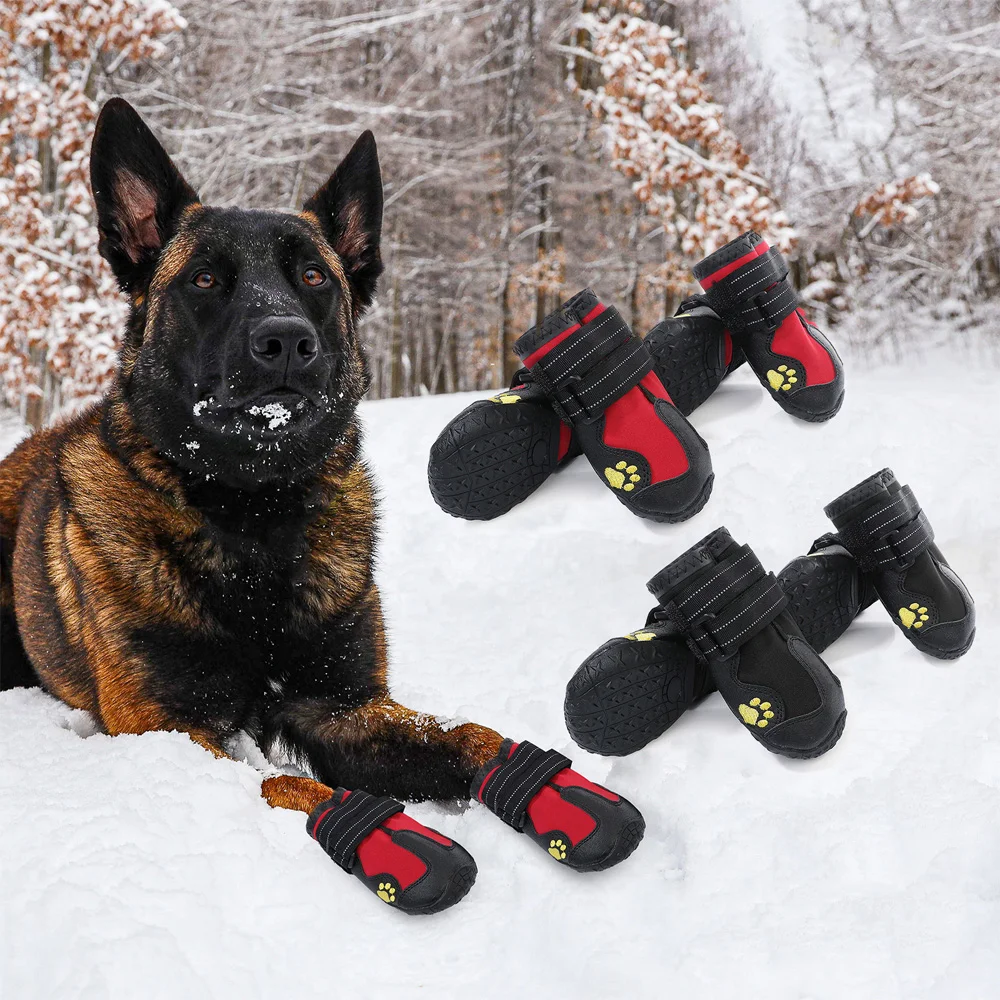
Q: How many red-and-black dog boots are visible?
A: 6